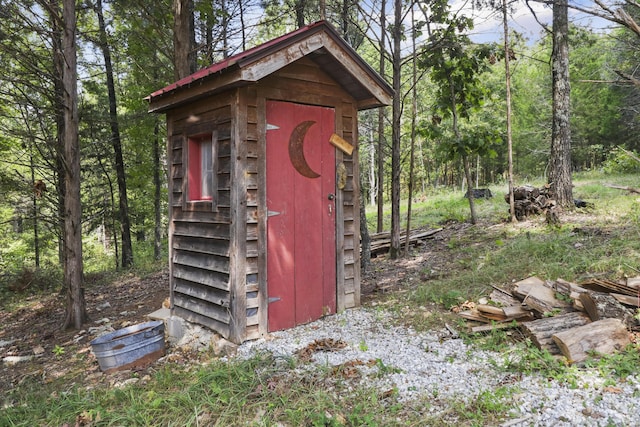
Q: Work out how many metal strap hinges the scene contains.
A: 3